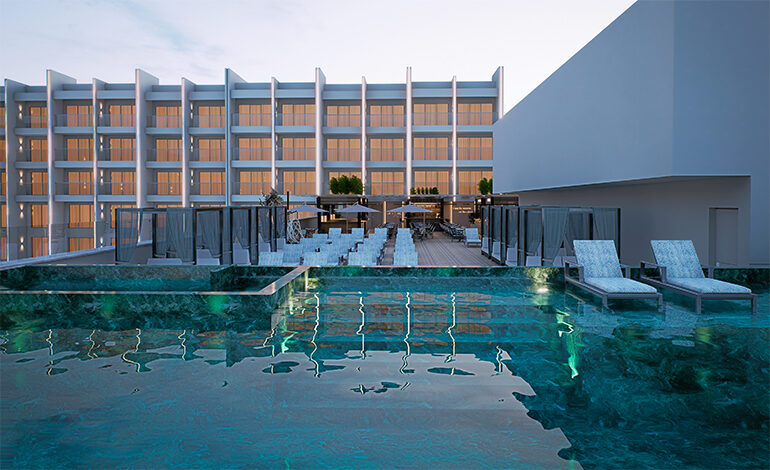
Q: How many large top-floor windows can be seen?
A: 11